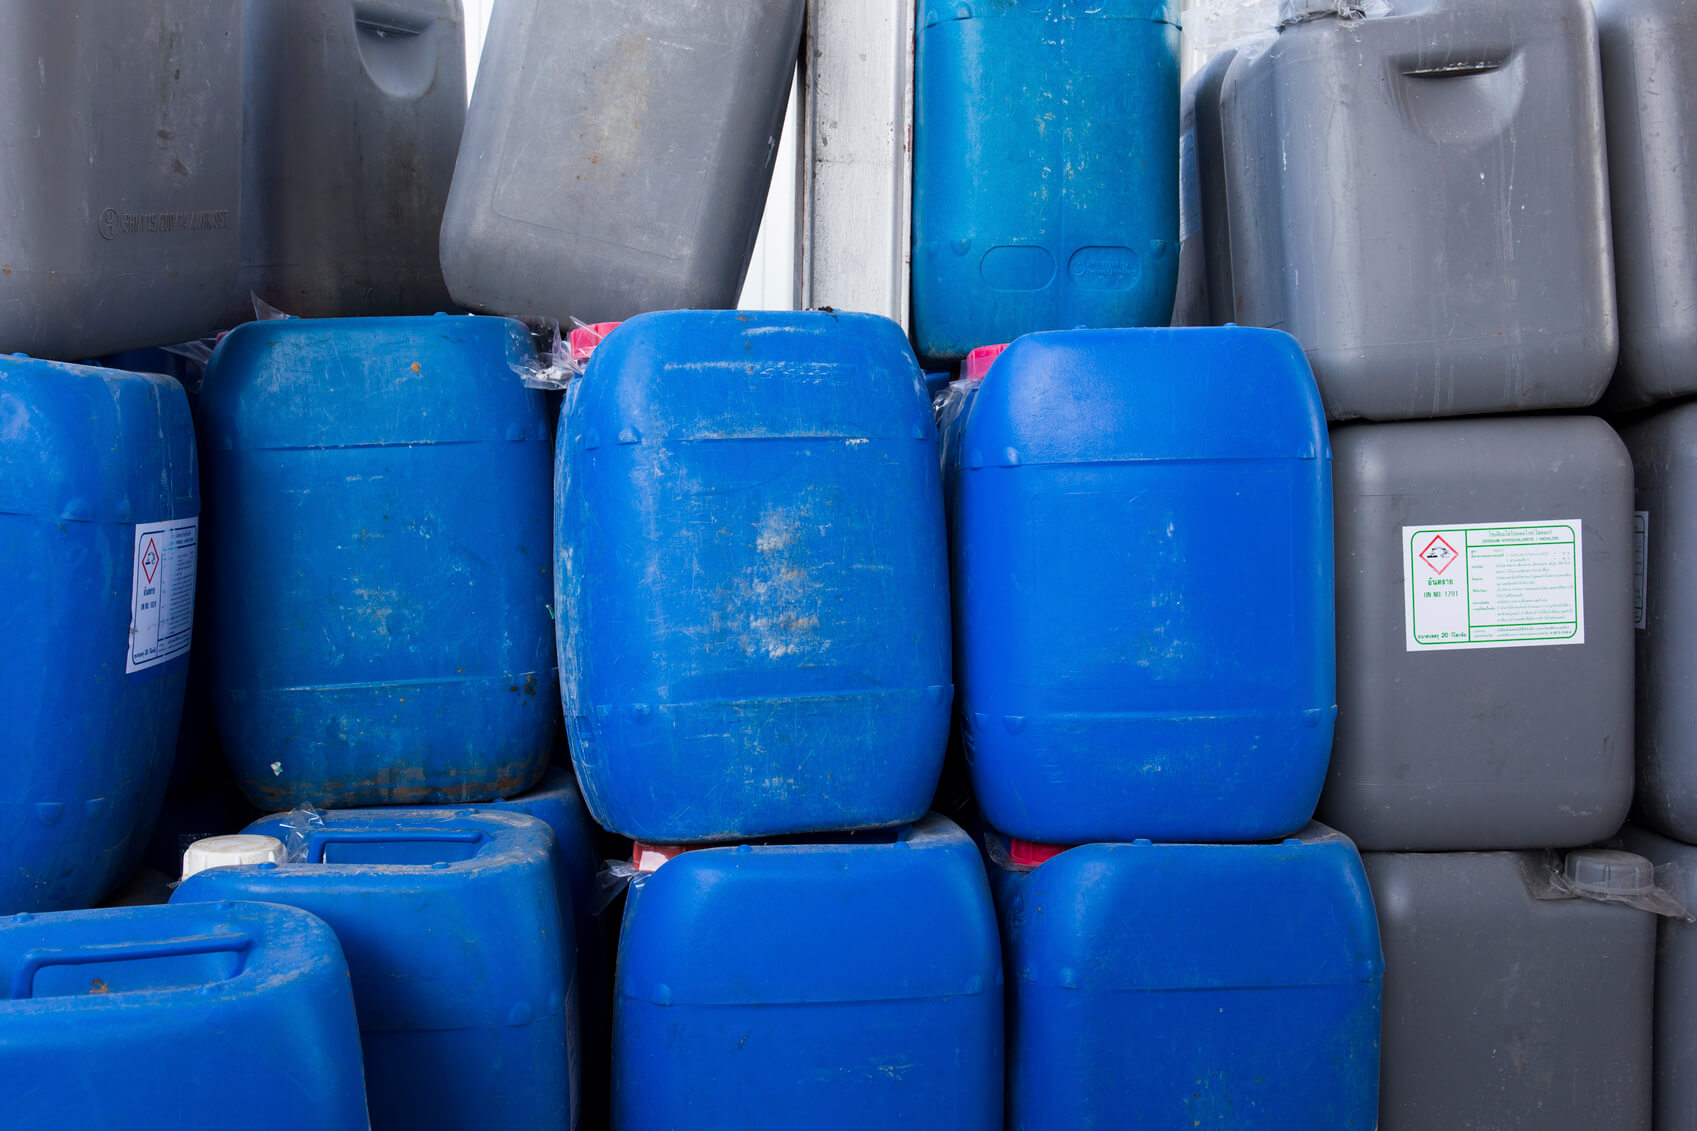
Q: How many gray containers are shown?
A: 10